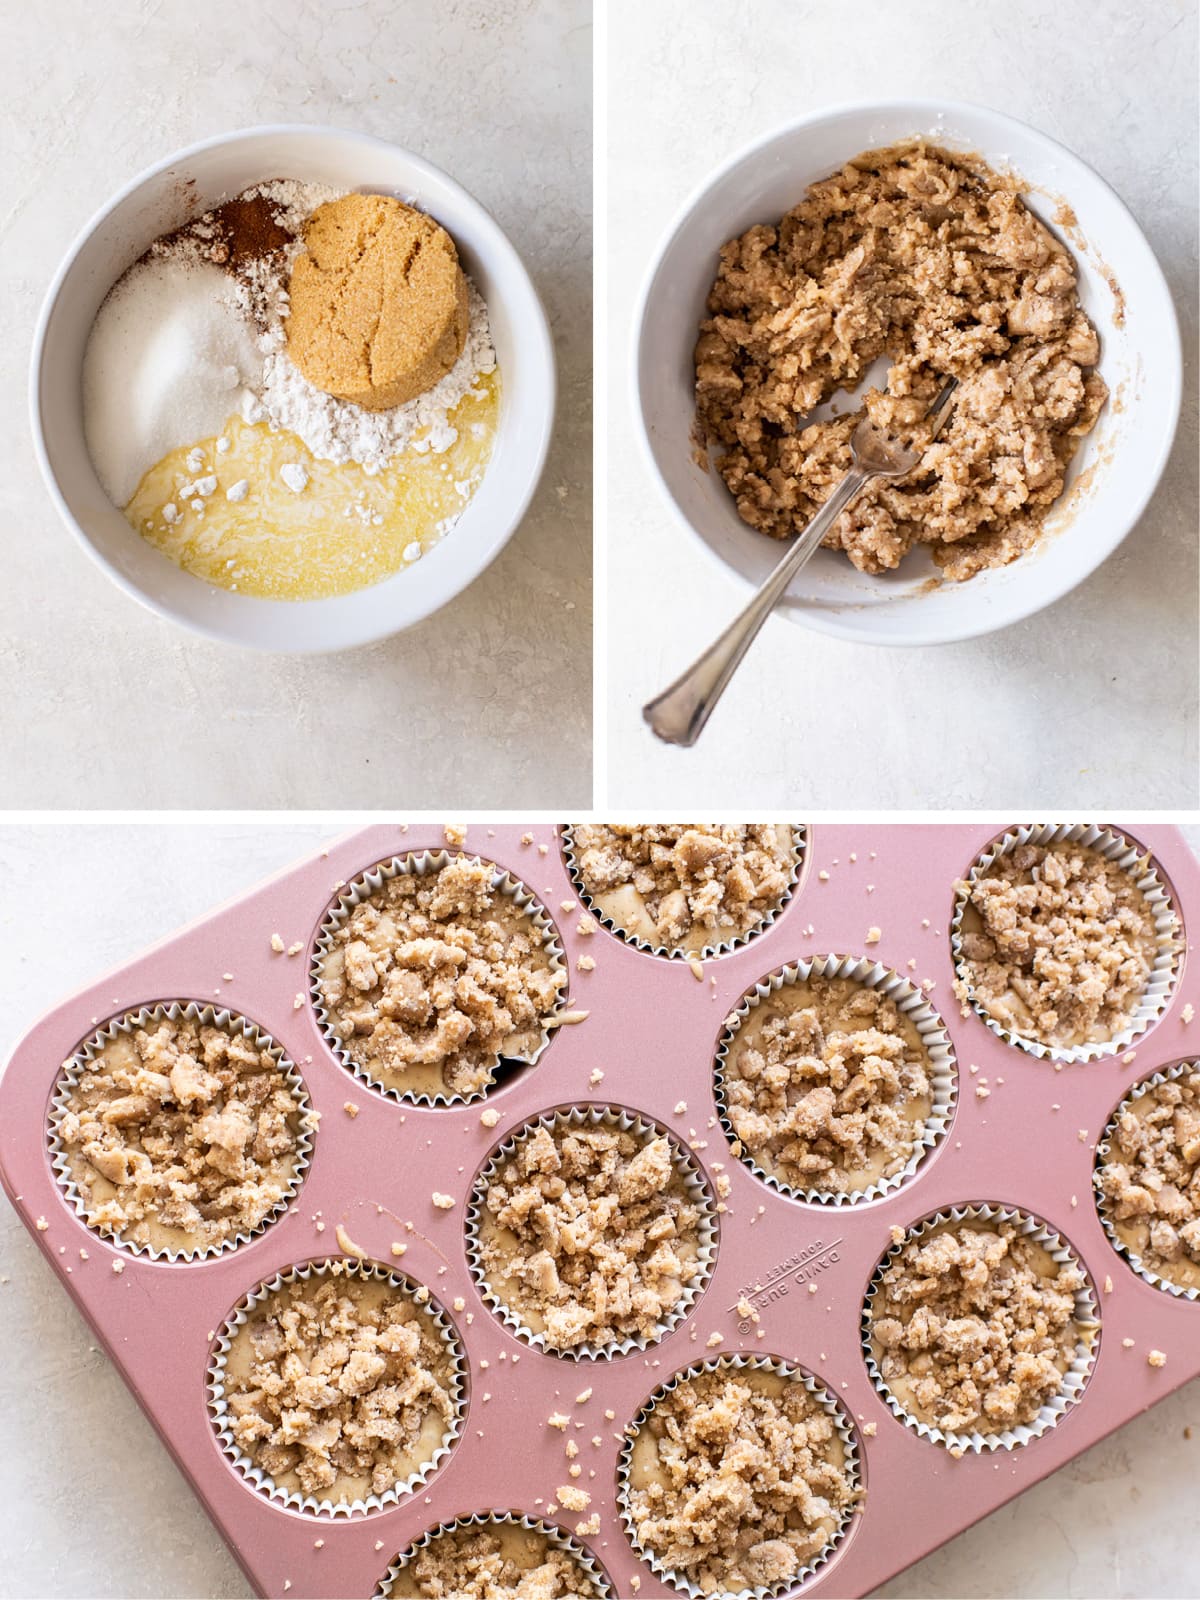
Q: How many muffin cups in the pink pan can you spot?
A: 11